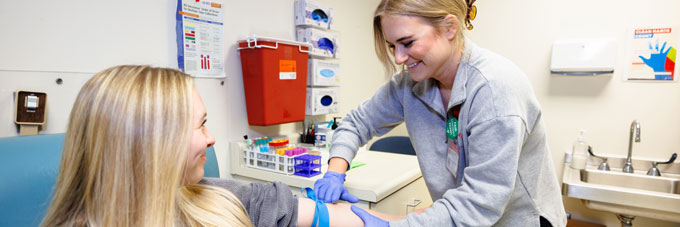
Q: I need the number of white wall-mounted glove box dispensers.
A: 4